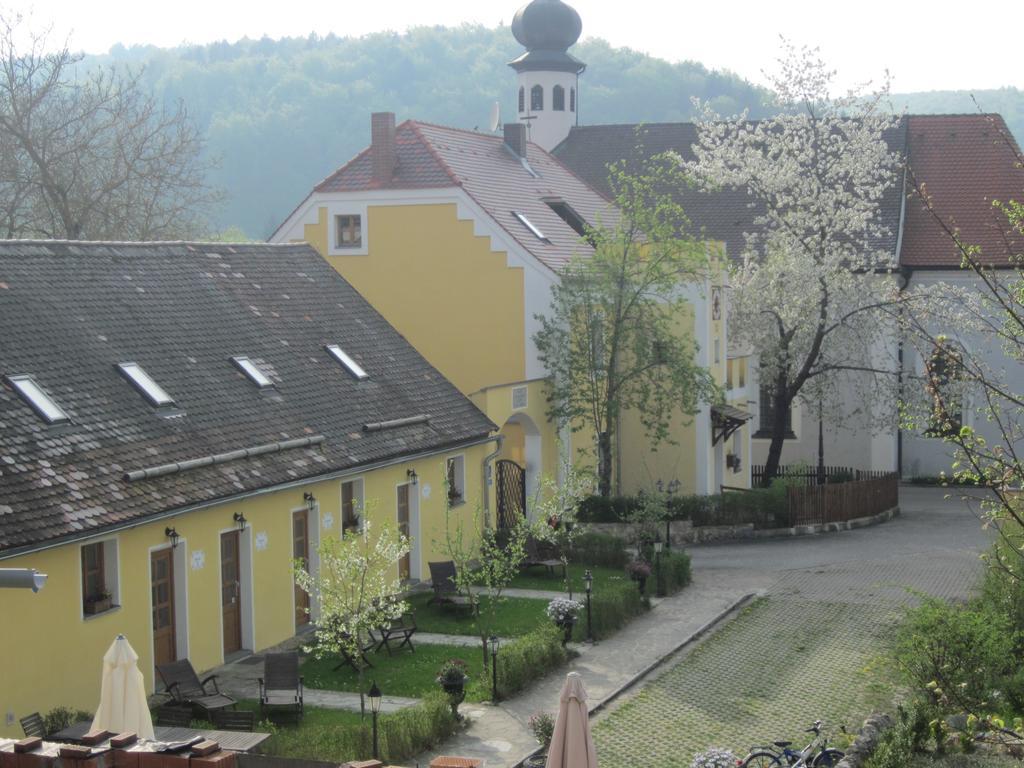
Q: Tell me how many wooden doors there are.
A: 4